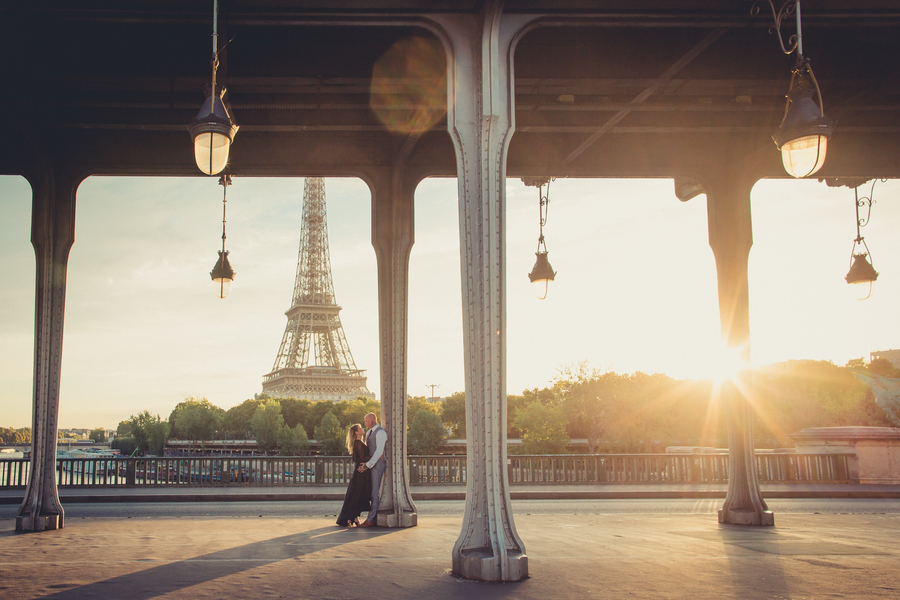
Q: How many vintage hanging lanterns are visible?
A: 5